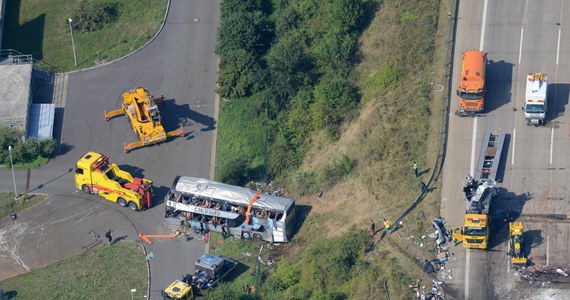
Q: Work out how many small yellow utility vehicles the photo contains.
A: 1